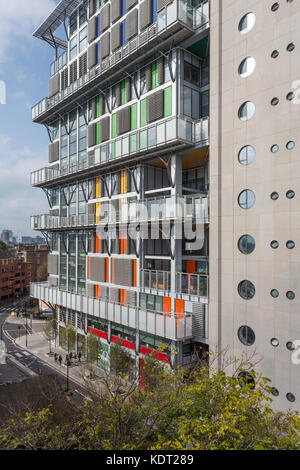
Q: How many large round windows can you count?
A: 9